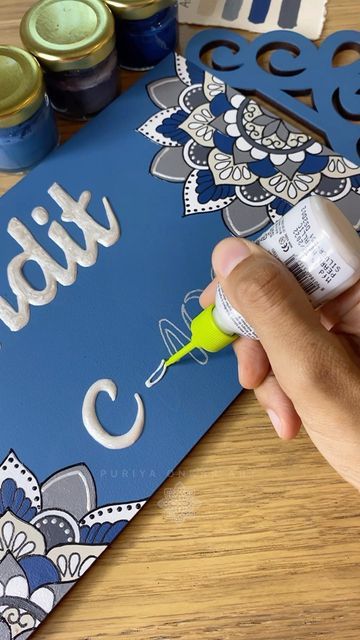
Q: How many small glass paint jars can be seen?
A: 3